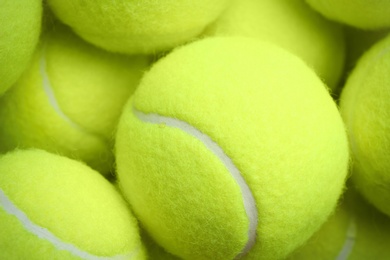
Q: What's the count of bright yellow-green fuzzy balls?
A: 9